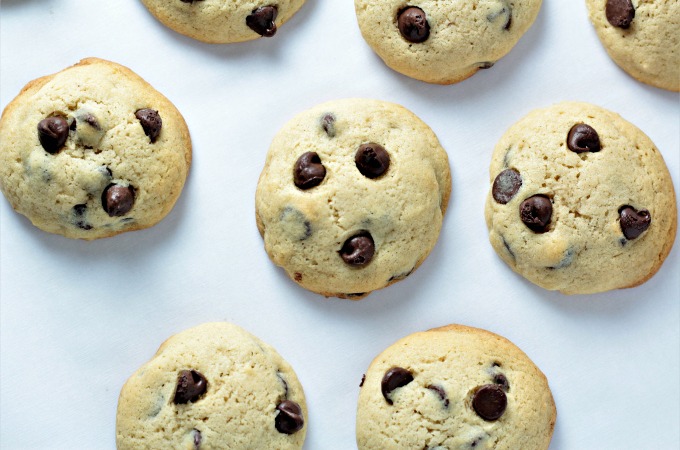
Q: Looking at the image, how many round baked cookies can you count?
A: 8